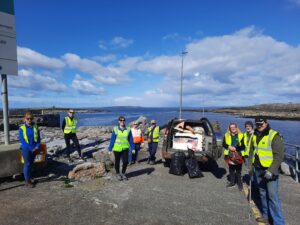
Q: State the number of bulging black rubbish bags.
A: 2